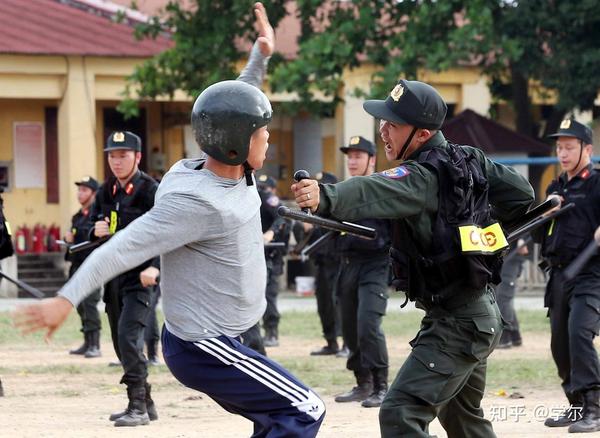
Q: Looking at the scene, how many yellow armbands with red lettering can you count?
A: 1